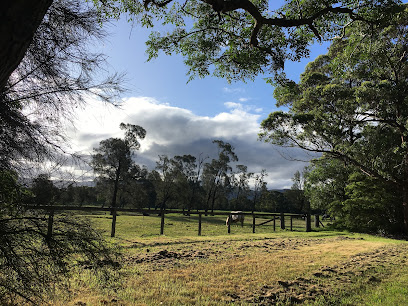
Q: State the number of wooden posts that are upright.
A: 11